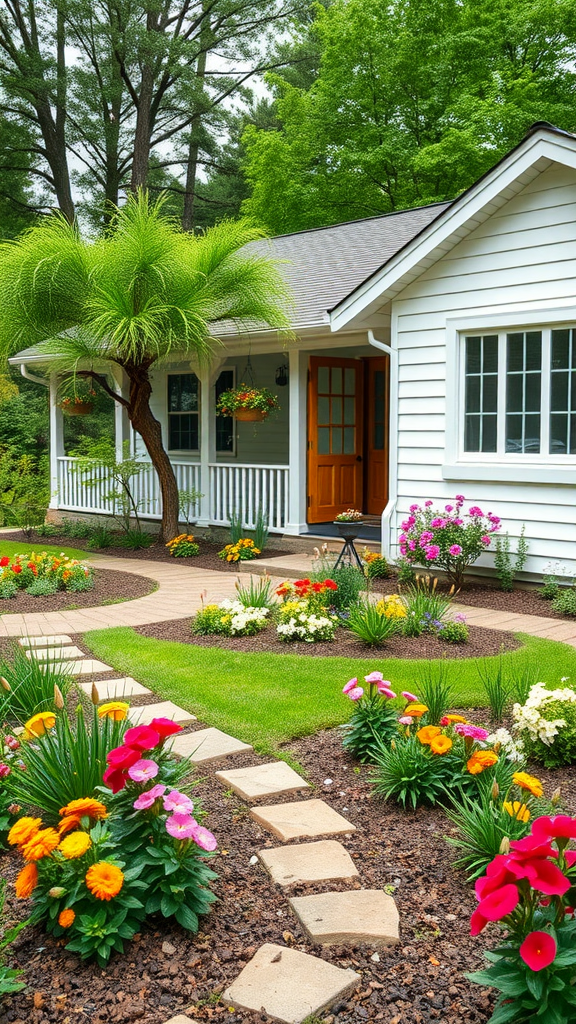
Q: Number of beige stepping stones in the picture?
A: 12